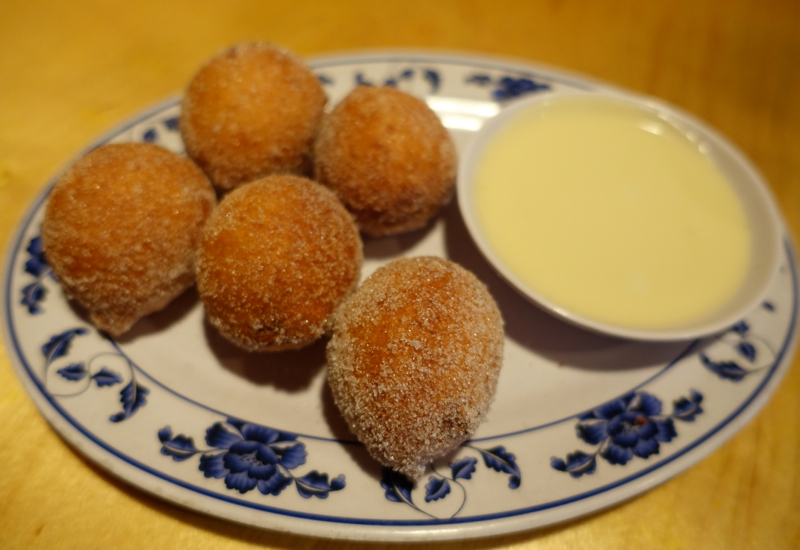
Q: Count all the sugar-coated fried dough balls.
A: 5